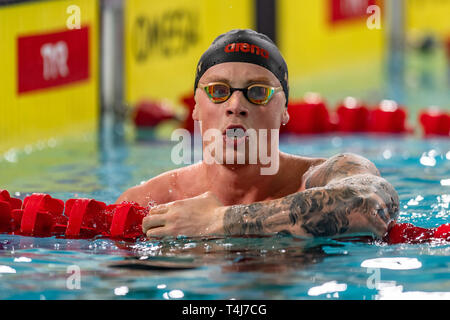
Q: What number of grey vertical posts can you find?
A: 2